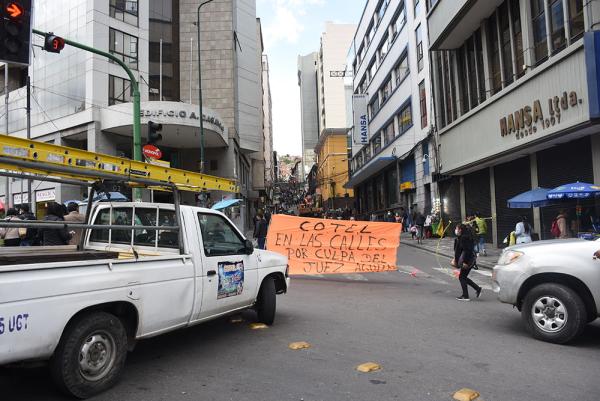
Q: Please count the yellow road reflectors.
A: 5